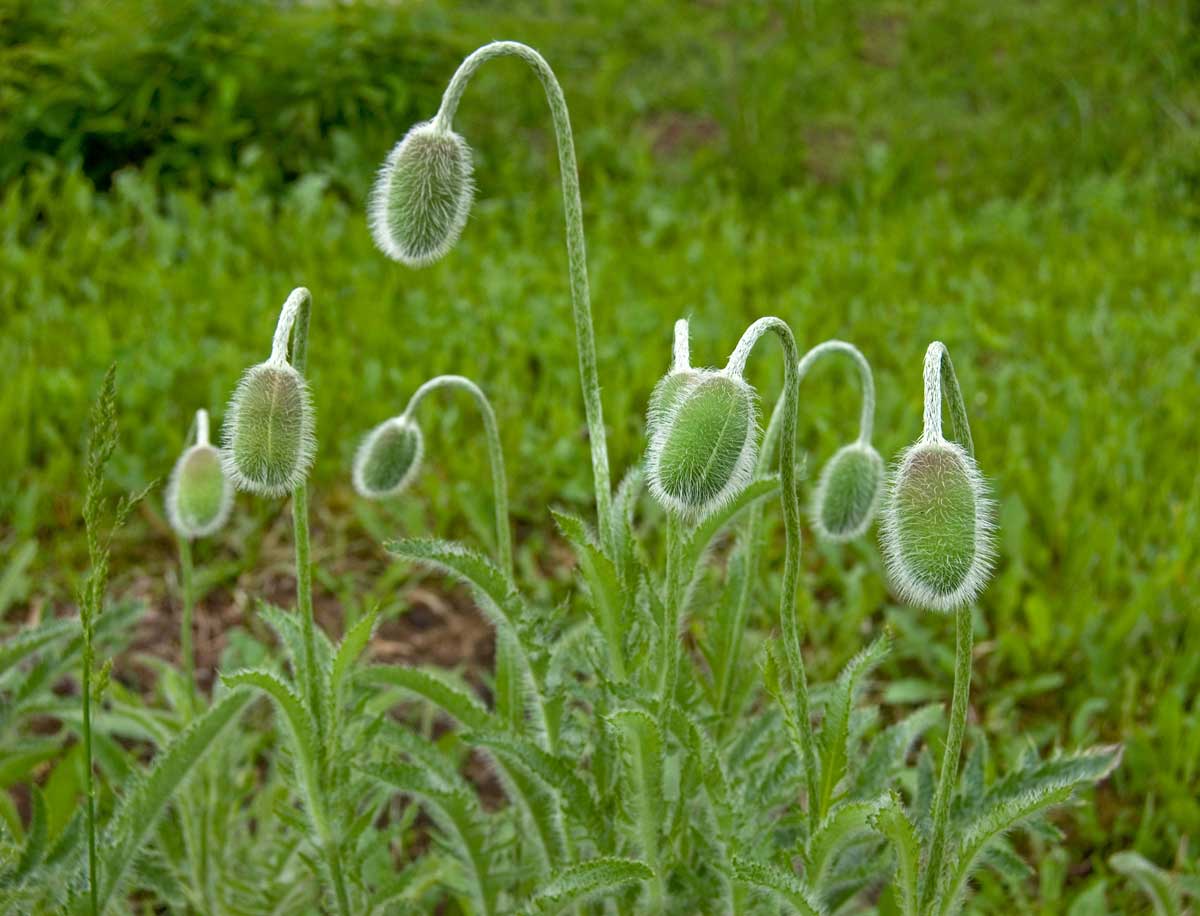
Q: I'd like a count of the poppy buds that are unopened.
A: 8